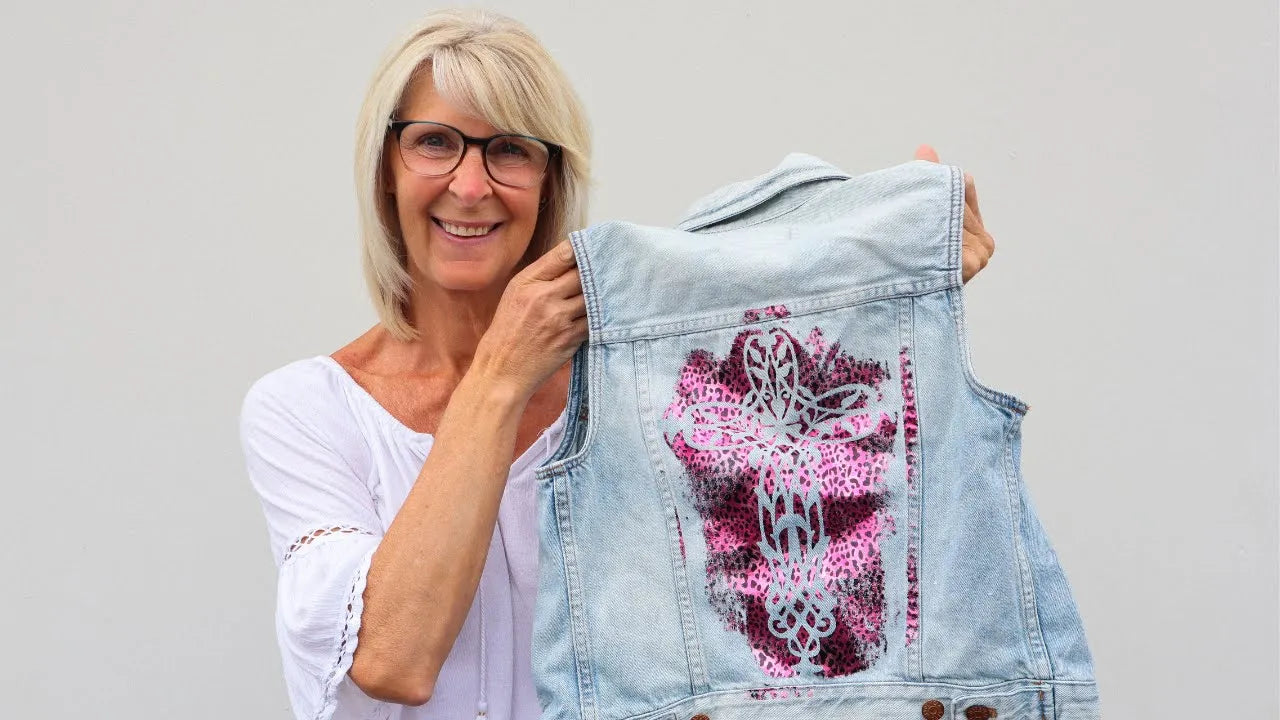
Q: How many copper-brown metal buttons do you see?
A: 3